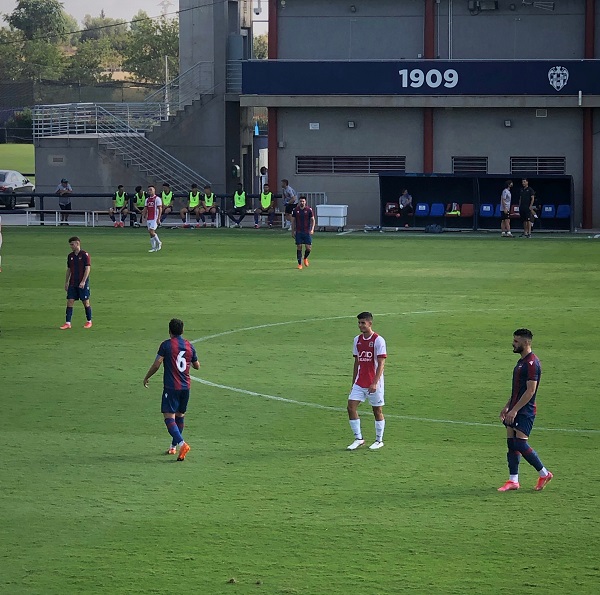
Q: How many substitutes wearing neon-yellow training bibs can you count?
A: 7